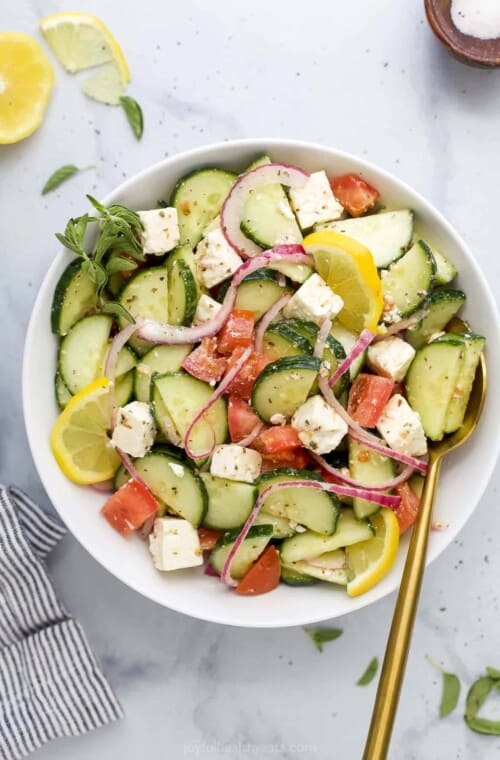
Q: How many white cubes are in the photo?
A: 11